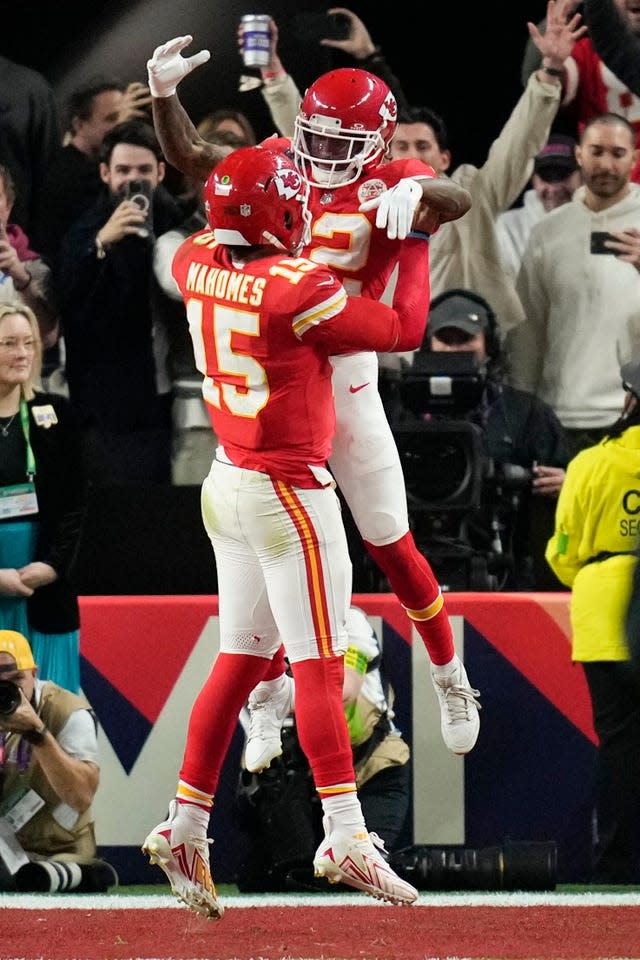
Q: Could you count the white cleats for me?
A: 4